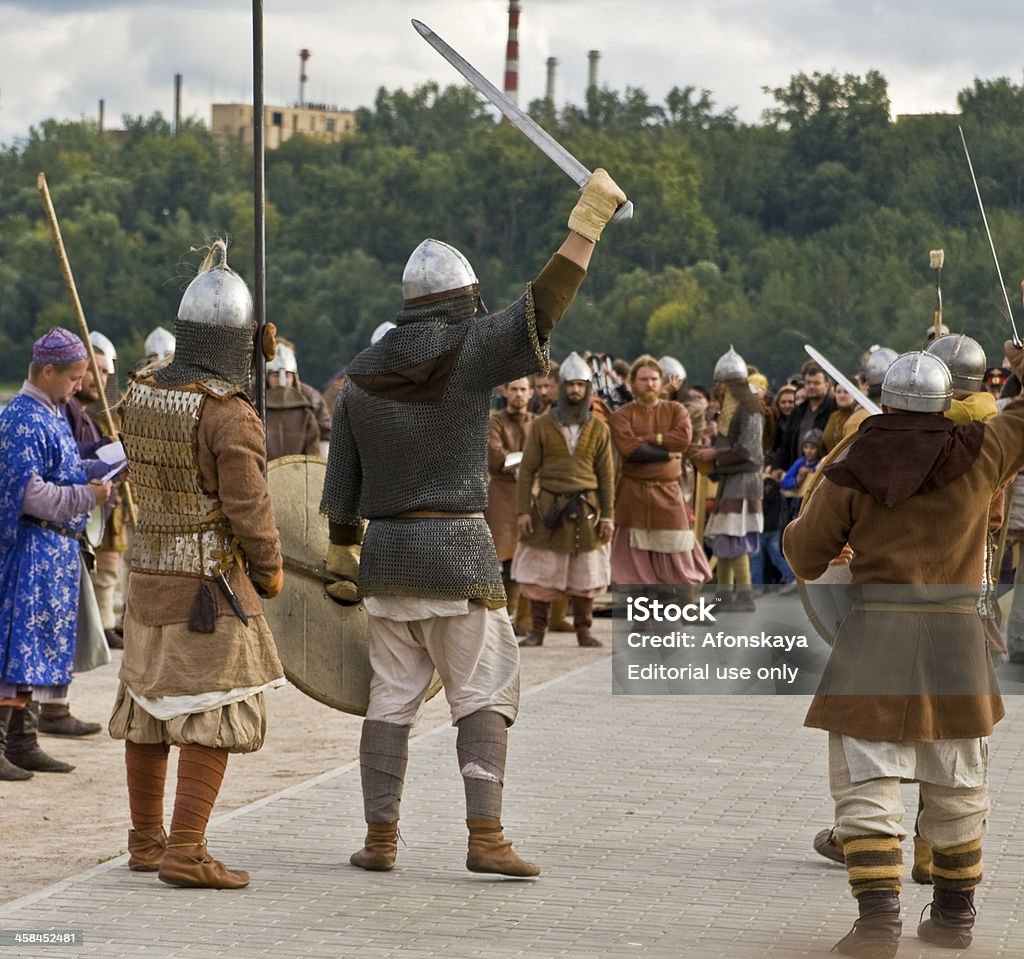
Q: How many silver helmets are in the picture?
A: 12